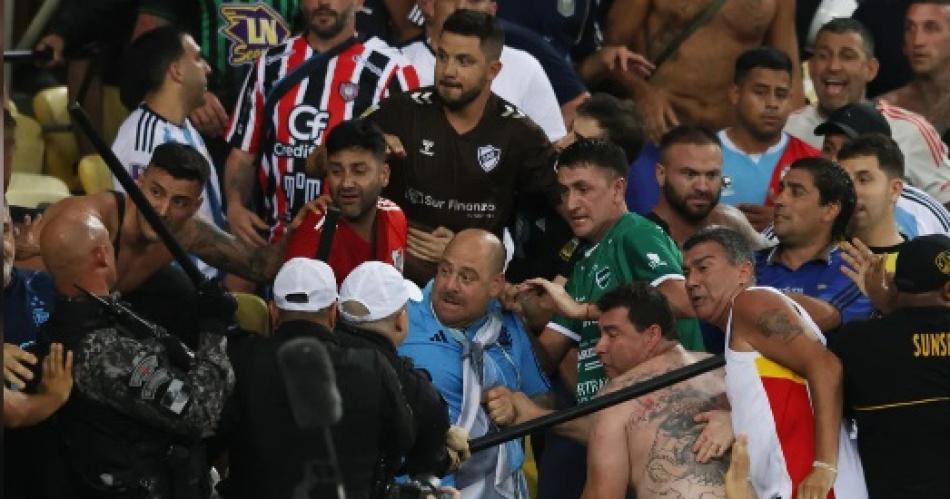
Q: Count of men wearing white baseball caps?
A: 2